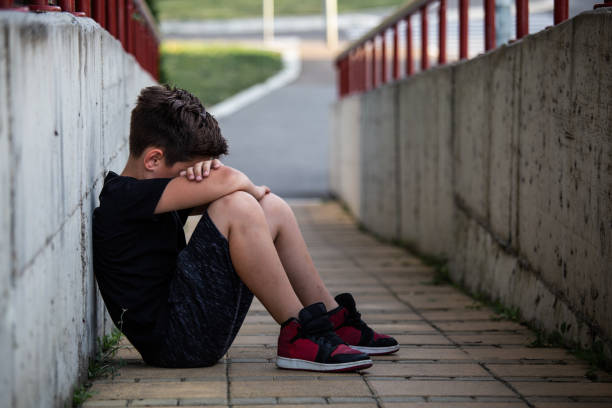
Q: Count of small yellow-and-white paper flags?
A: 0